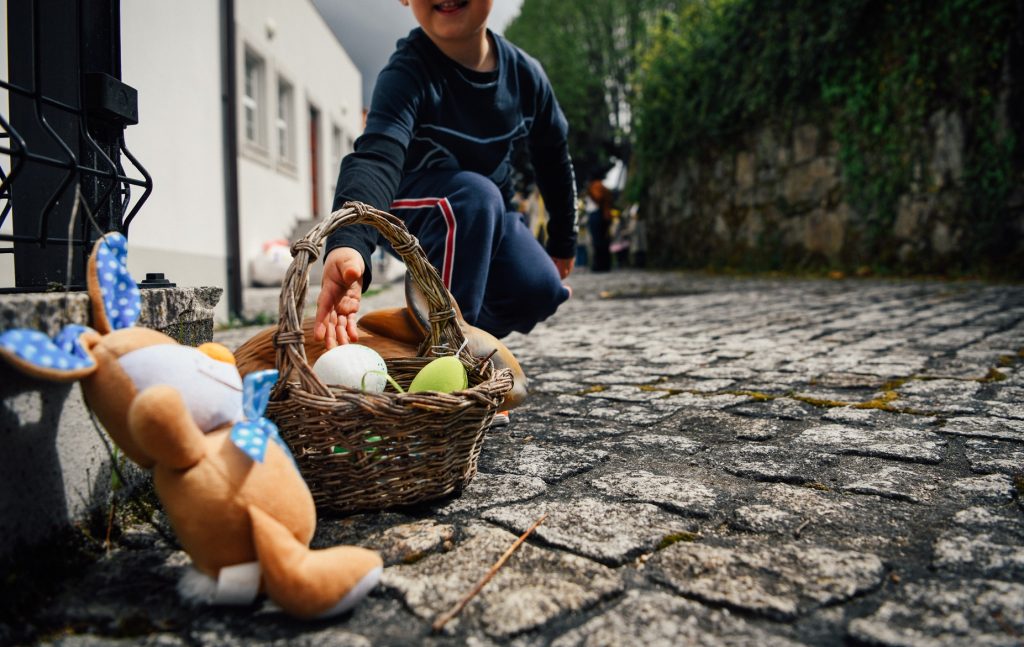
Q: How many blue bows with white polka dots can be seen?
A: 1